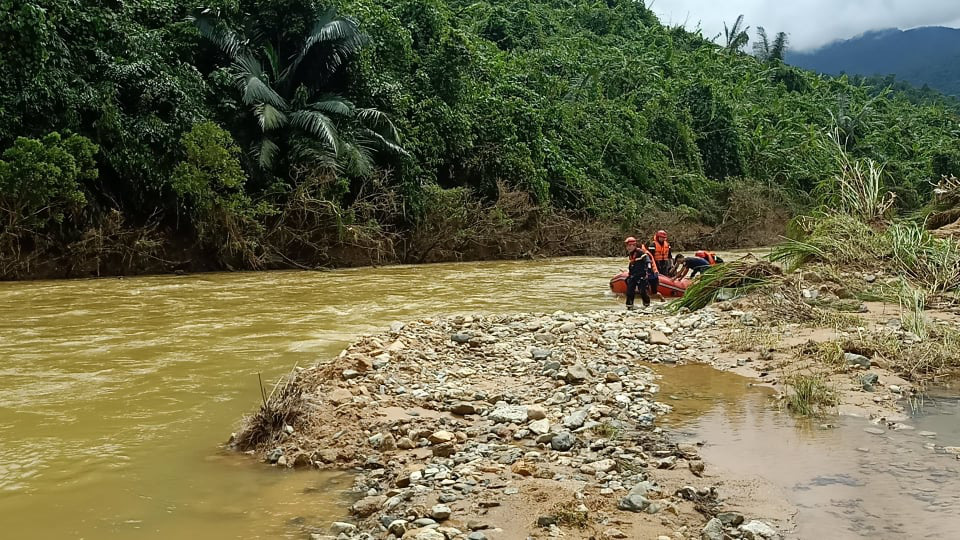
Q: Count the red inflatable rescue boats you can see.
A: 1